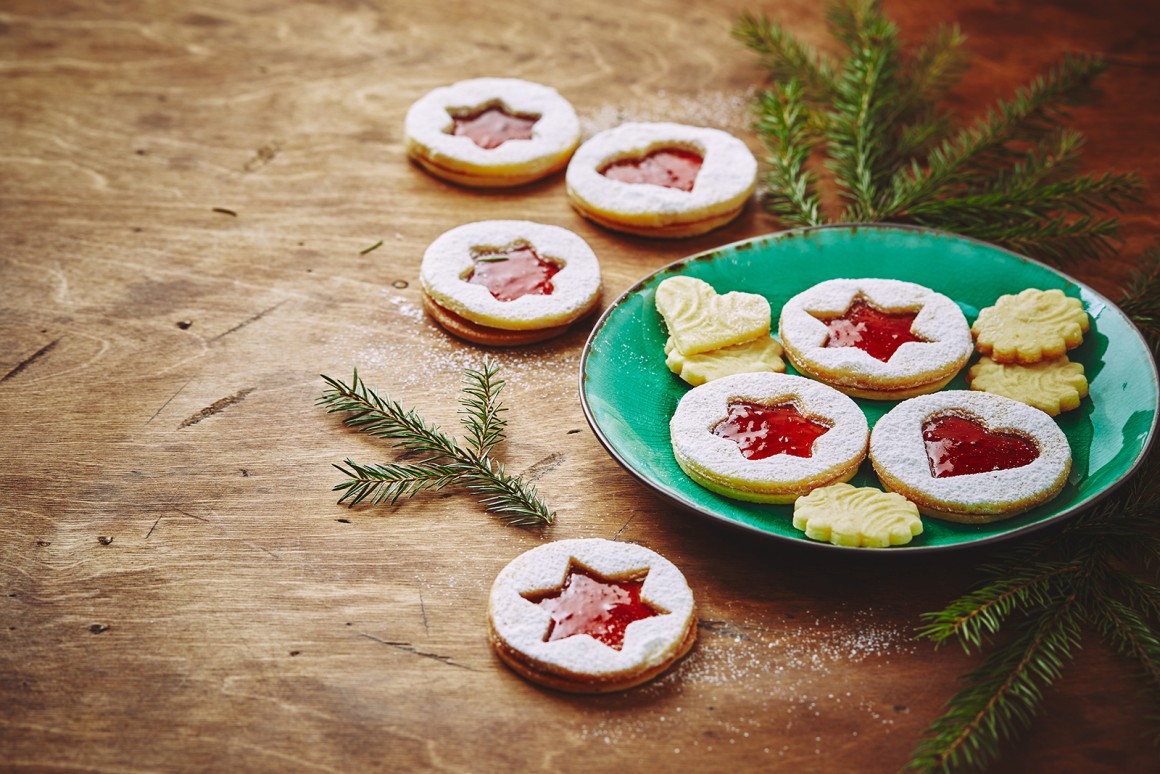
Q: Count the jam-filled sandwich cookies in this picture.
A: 7